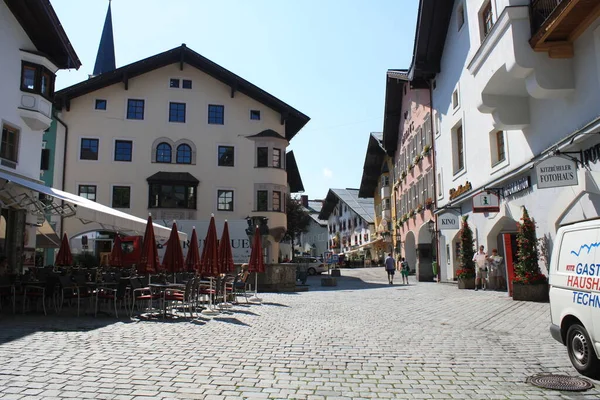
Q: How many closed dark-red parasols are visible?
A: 8